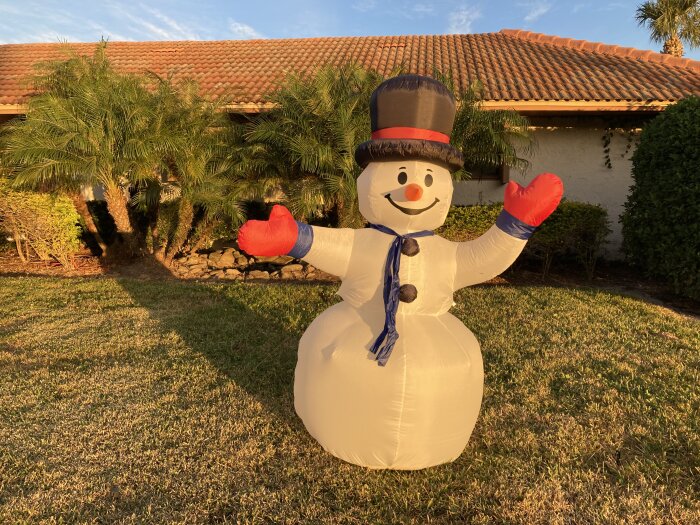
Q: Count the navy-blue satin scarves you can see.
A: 1